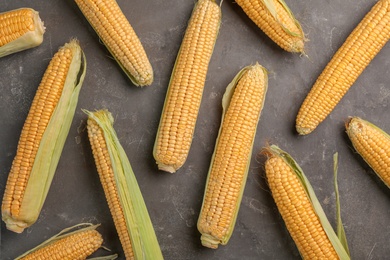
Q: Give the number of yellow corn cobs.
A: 11